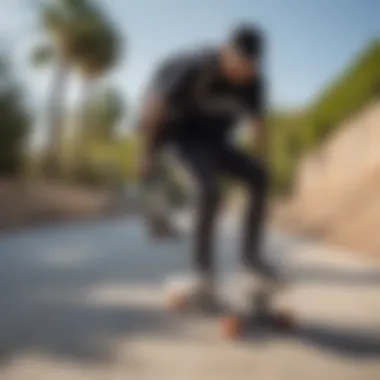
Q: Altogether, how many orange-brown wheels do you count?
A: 3